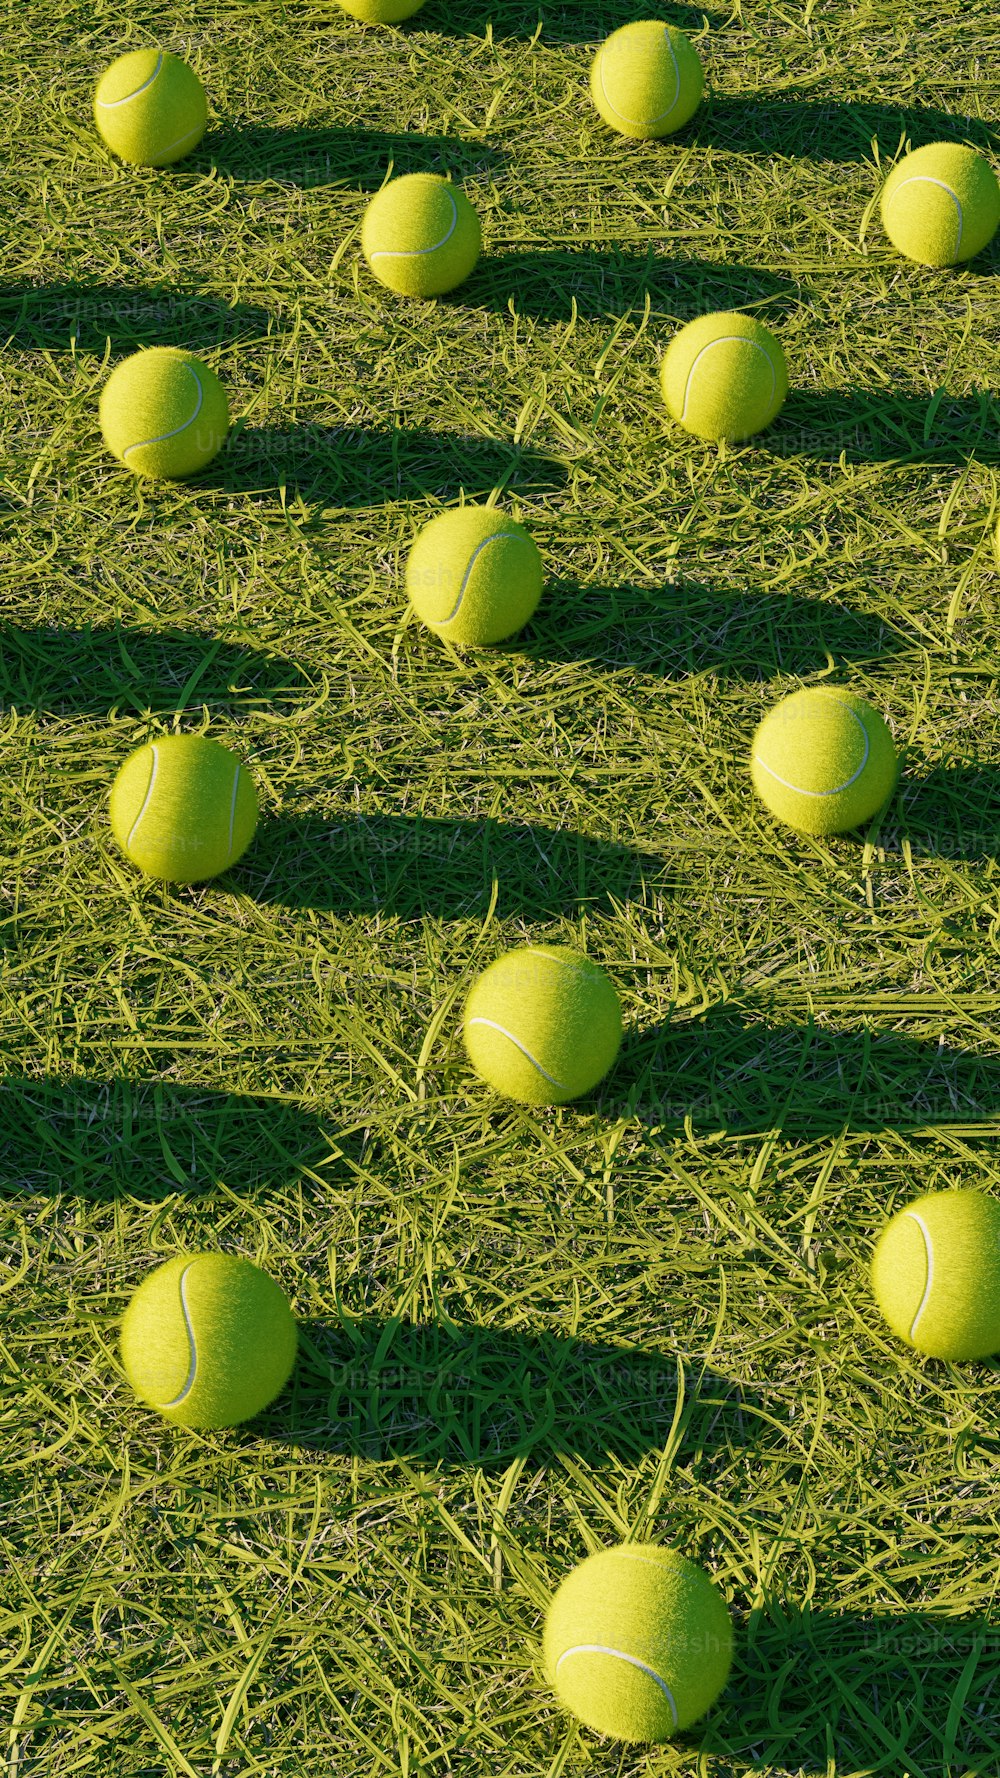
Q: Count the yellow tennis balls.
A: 14